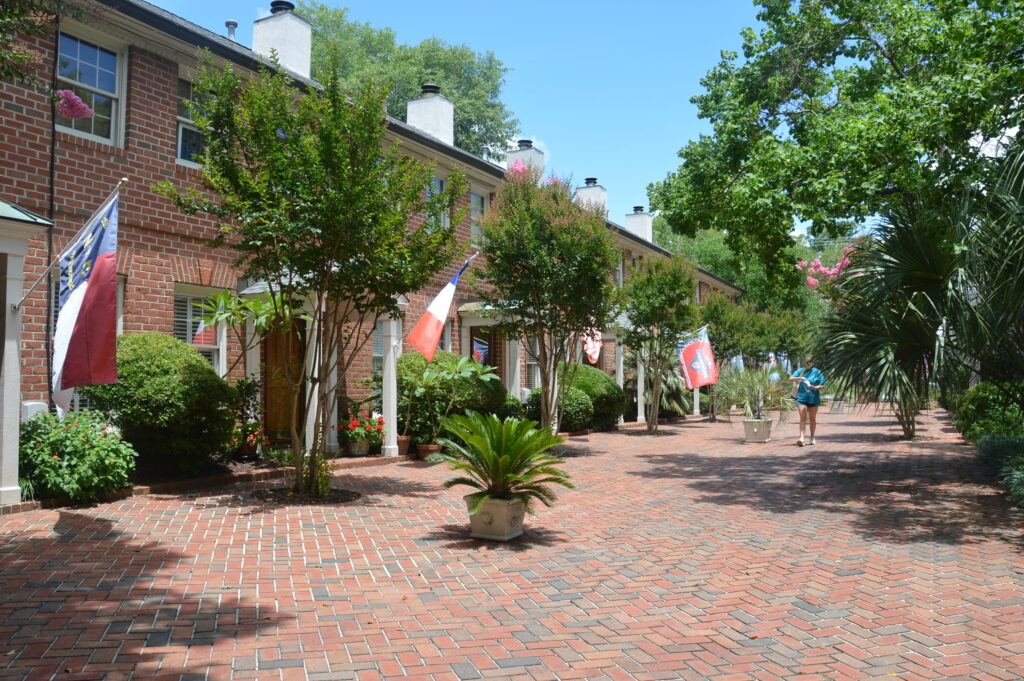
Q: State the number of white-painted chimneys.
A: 5